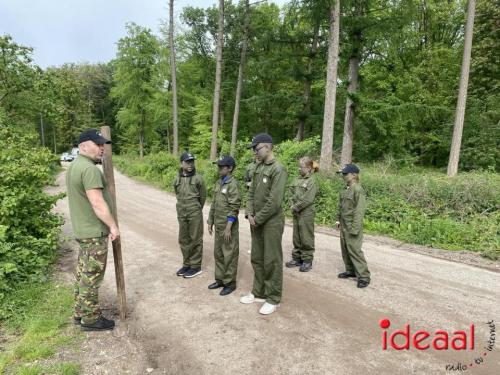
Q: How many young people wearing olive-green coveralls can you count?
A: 5